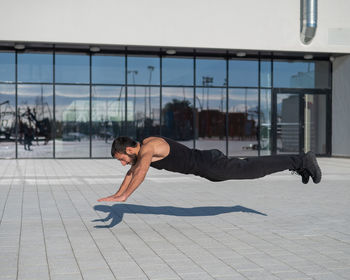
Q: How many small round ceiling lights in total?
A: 5